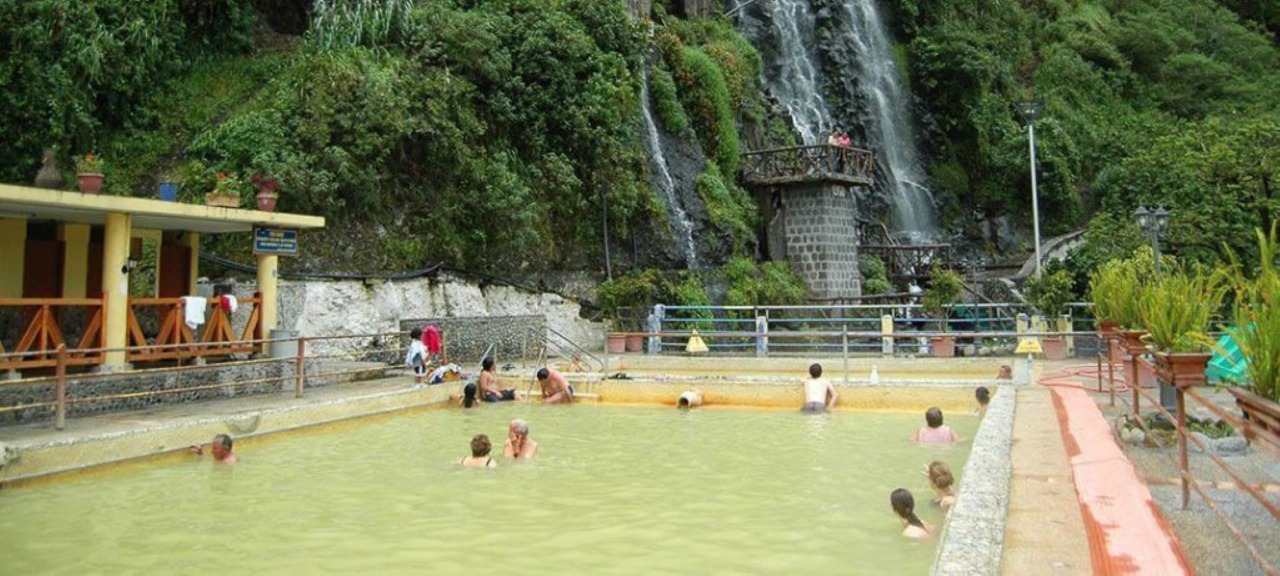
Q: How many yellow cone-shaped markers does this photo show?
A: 2